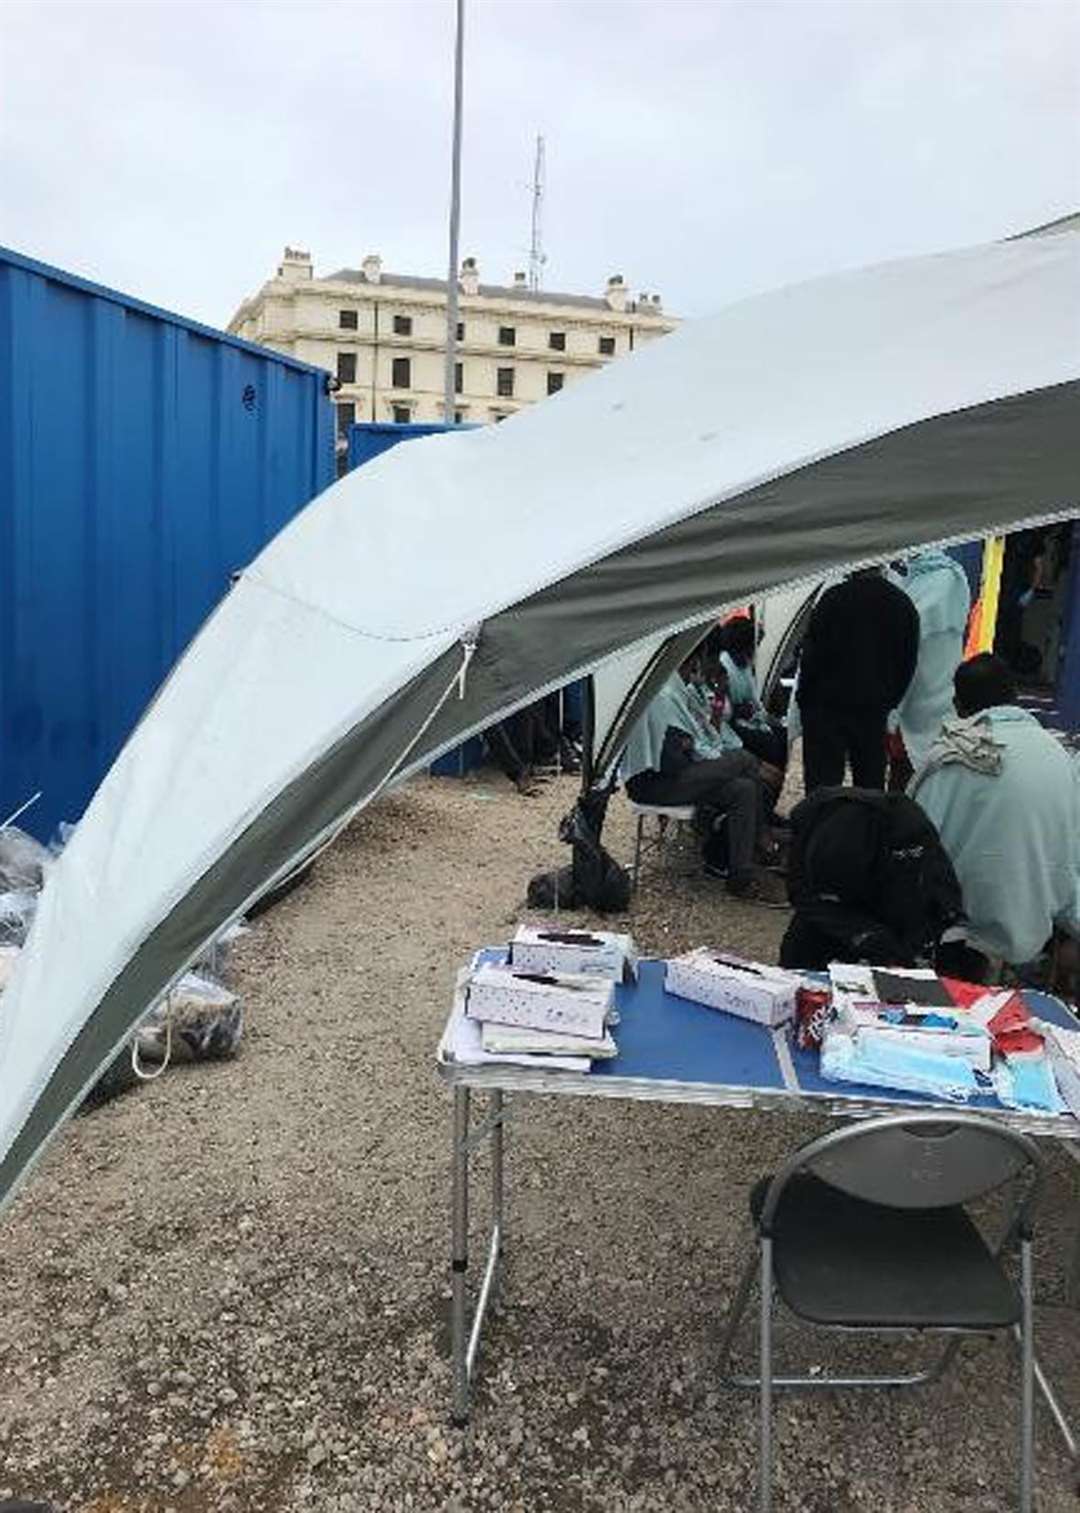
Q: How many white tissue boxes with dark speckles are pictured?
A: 3